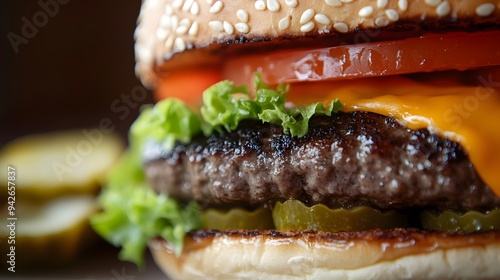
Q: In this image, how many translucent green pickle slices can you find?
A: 3